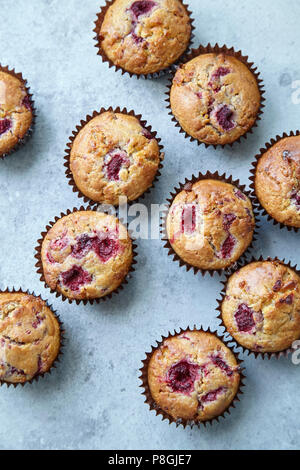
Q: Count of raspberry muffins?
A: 10